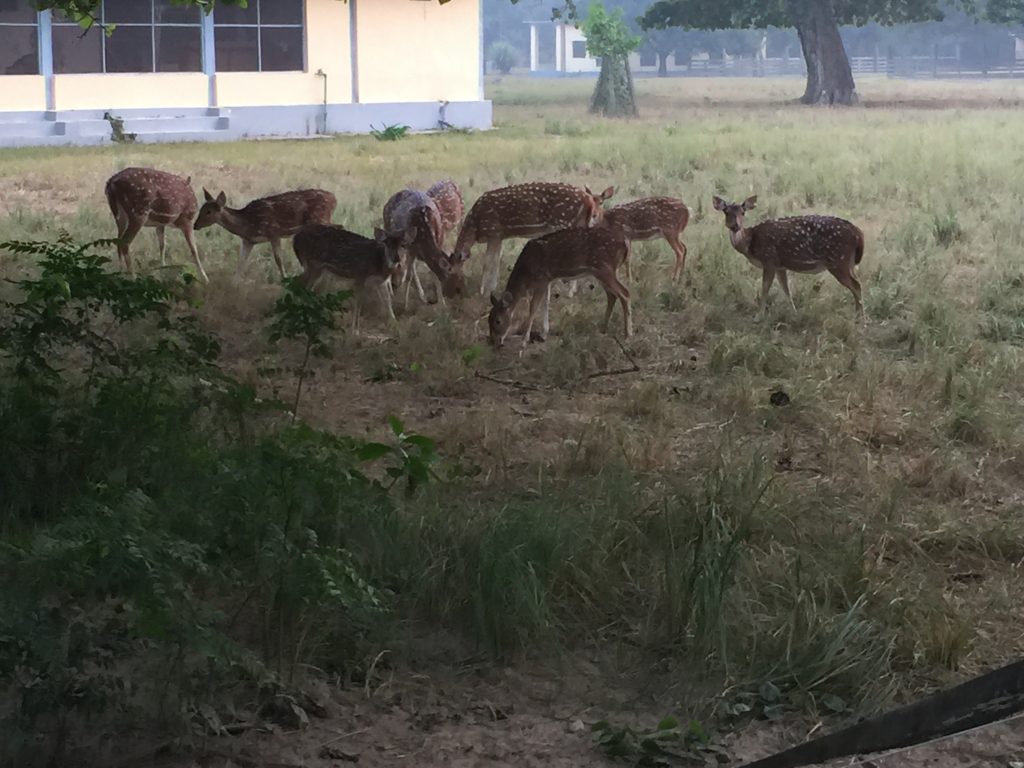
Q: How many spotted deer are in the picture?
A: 9